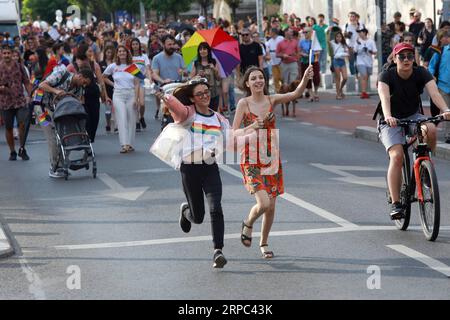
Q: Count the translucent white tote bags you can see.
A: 1